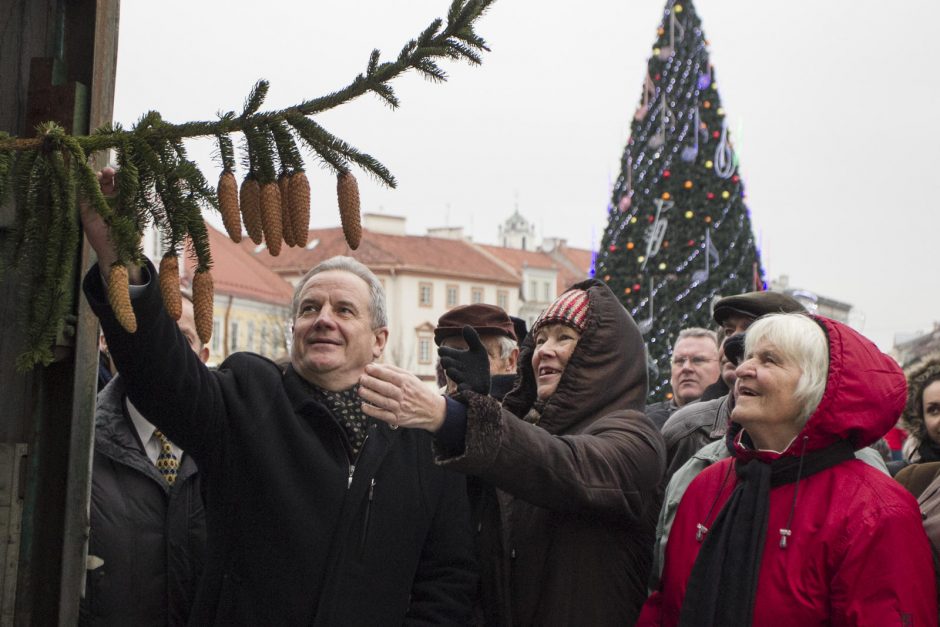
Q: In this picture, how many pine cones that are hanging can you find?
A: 9